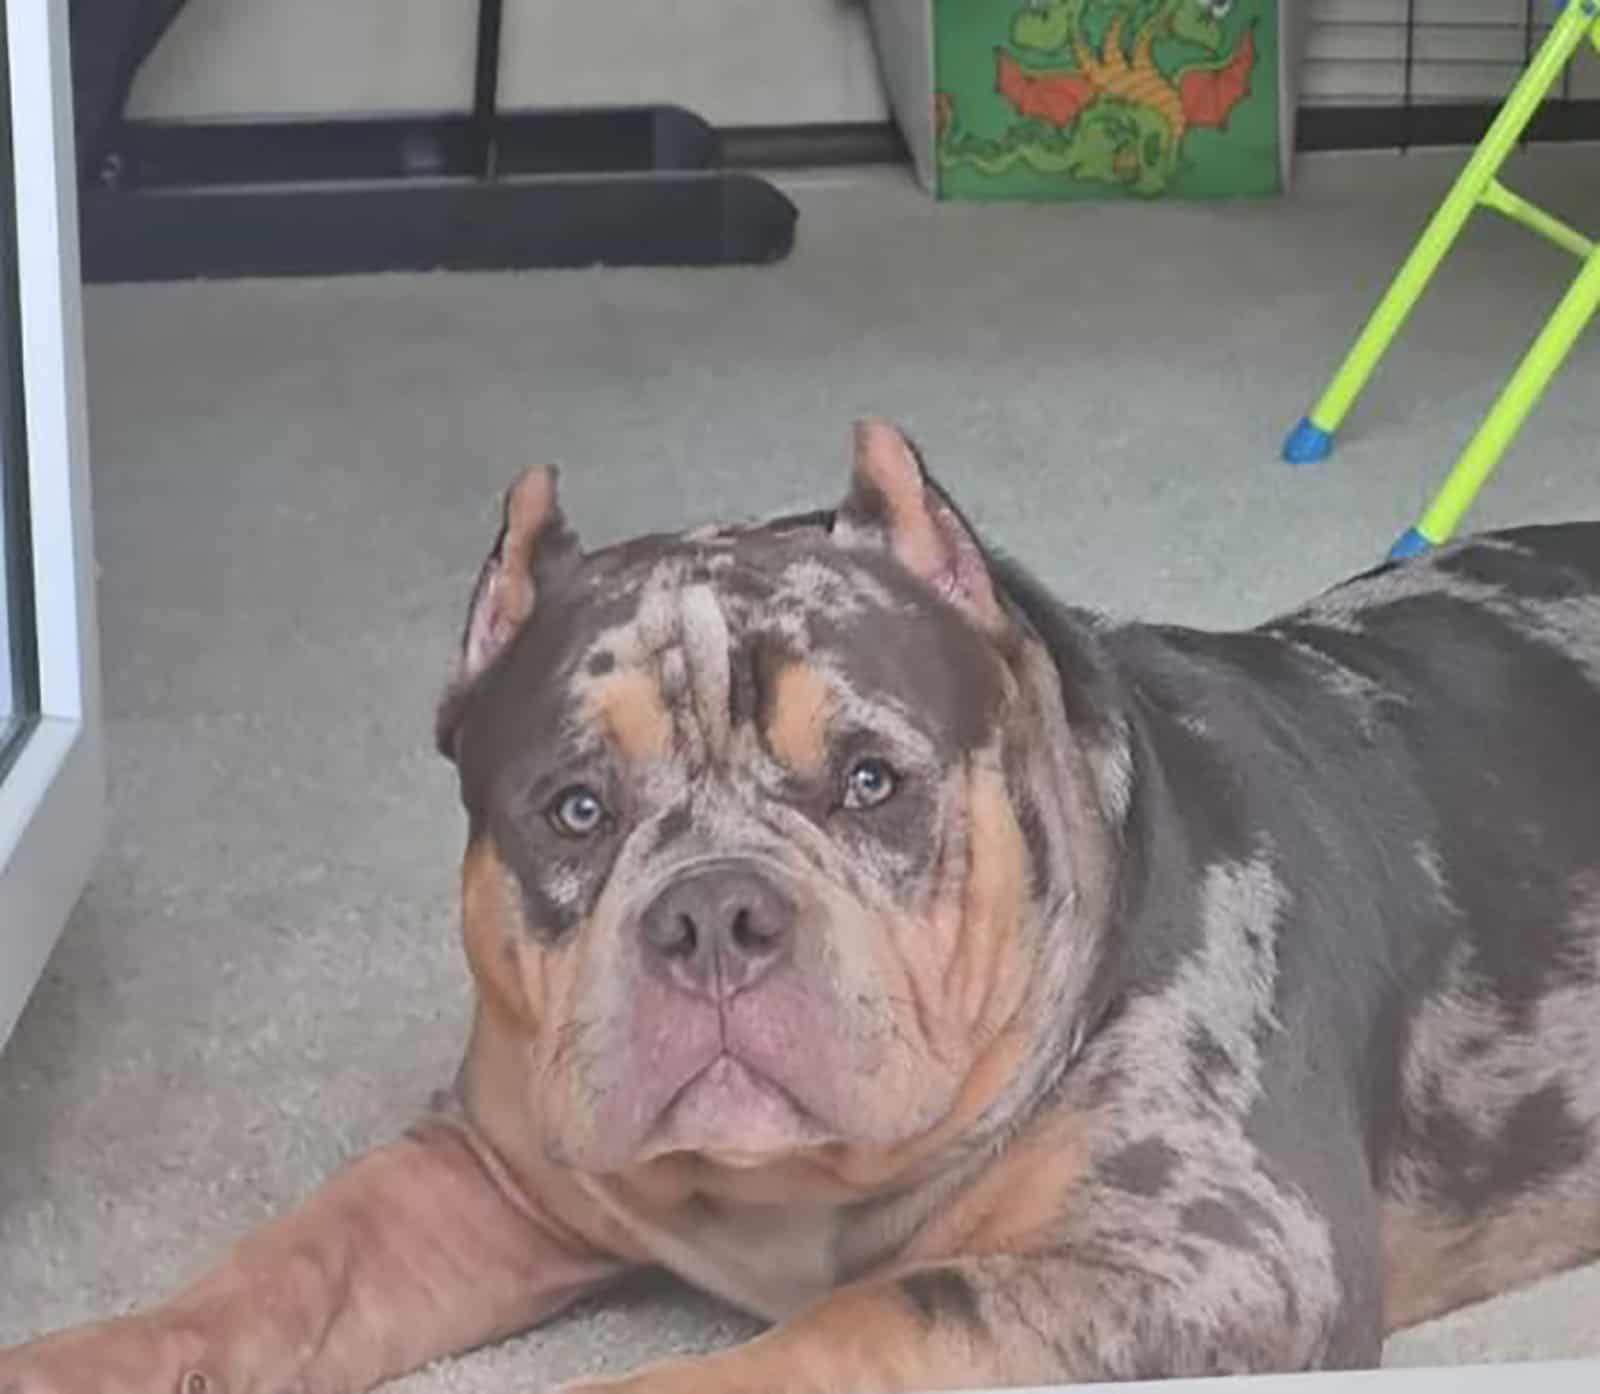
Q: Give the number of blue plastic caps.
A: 2